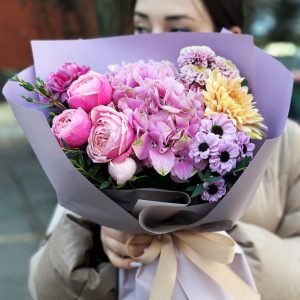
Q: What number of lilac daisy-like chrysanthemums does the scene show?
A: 5